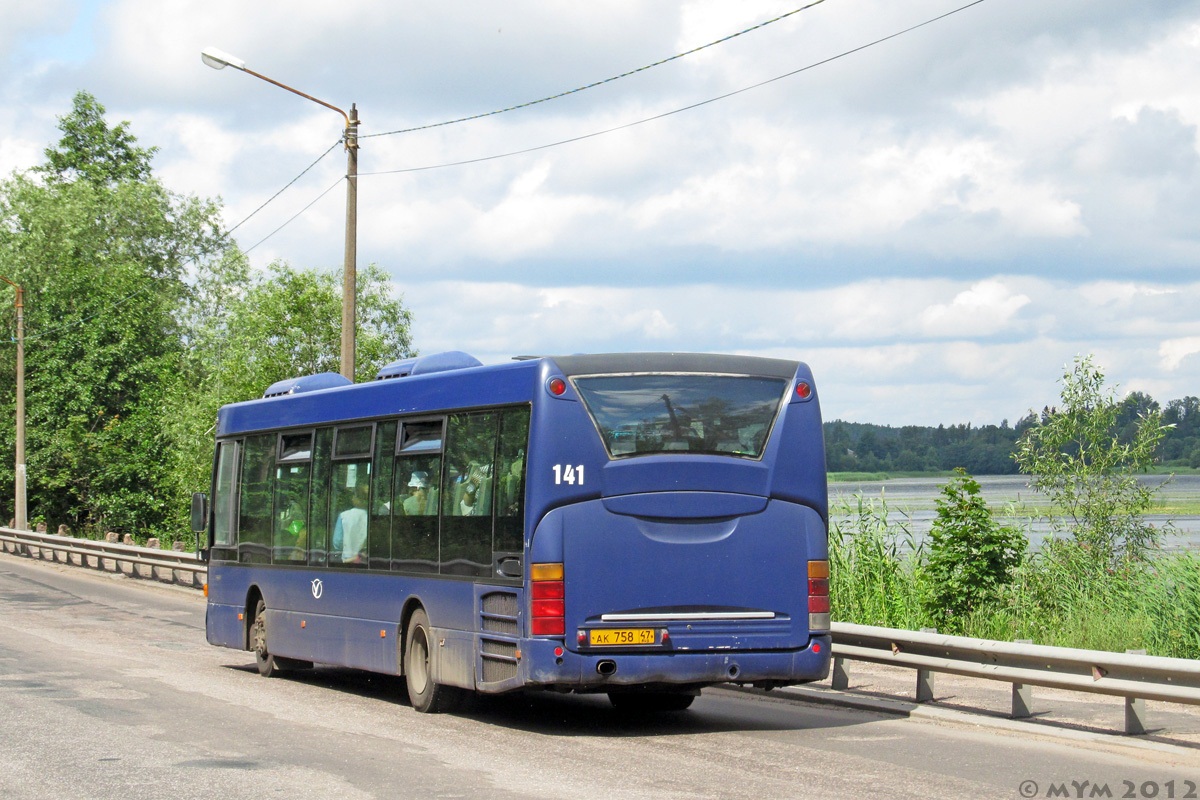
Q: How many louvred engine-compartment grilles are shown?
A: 2